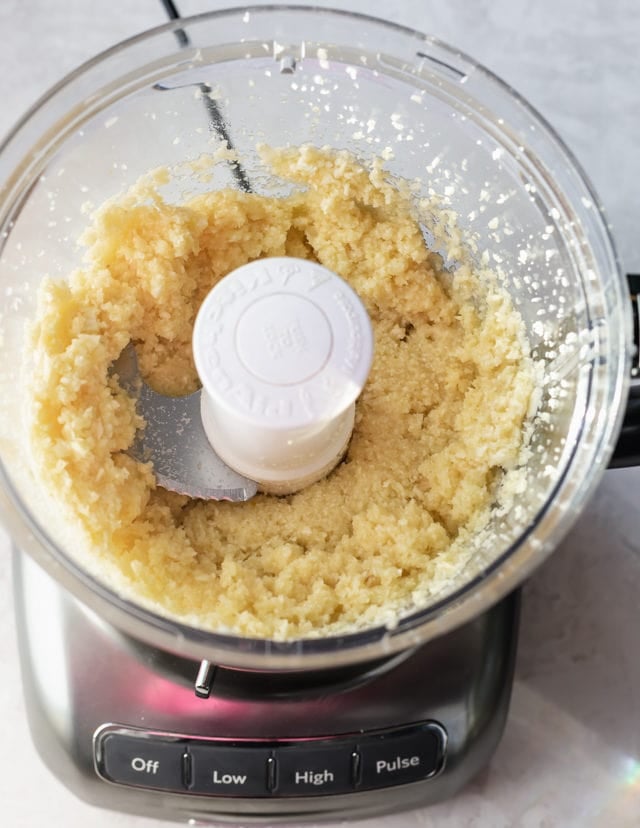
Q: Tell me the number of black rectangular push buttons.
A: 4